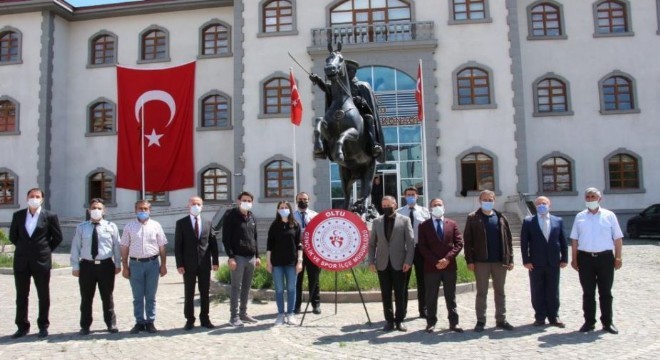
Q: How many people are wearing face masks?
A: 13